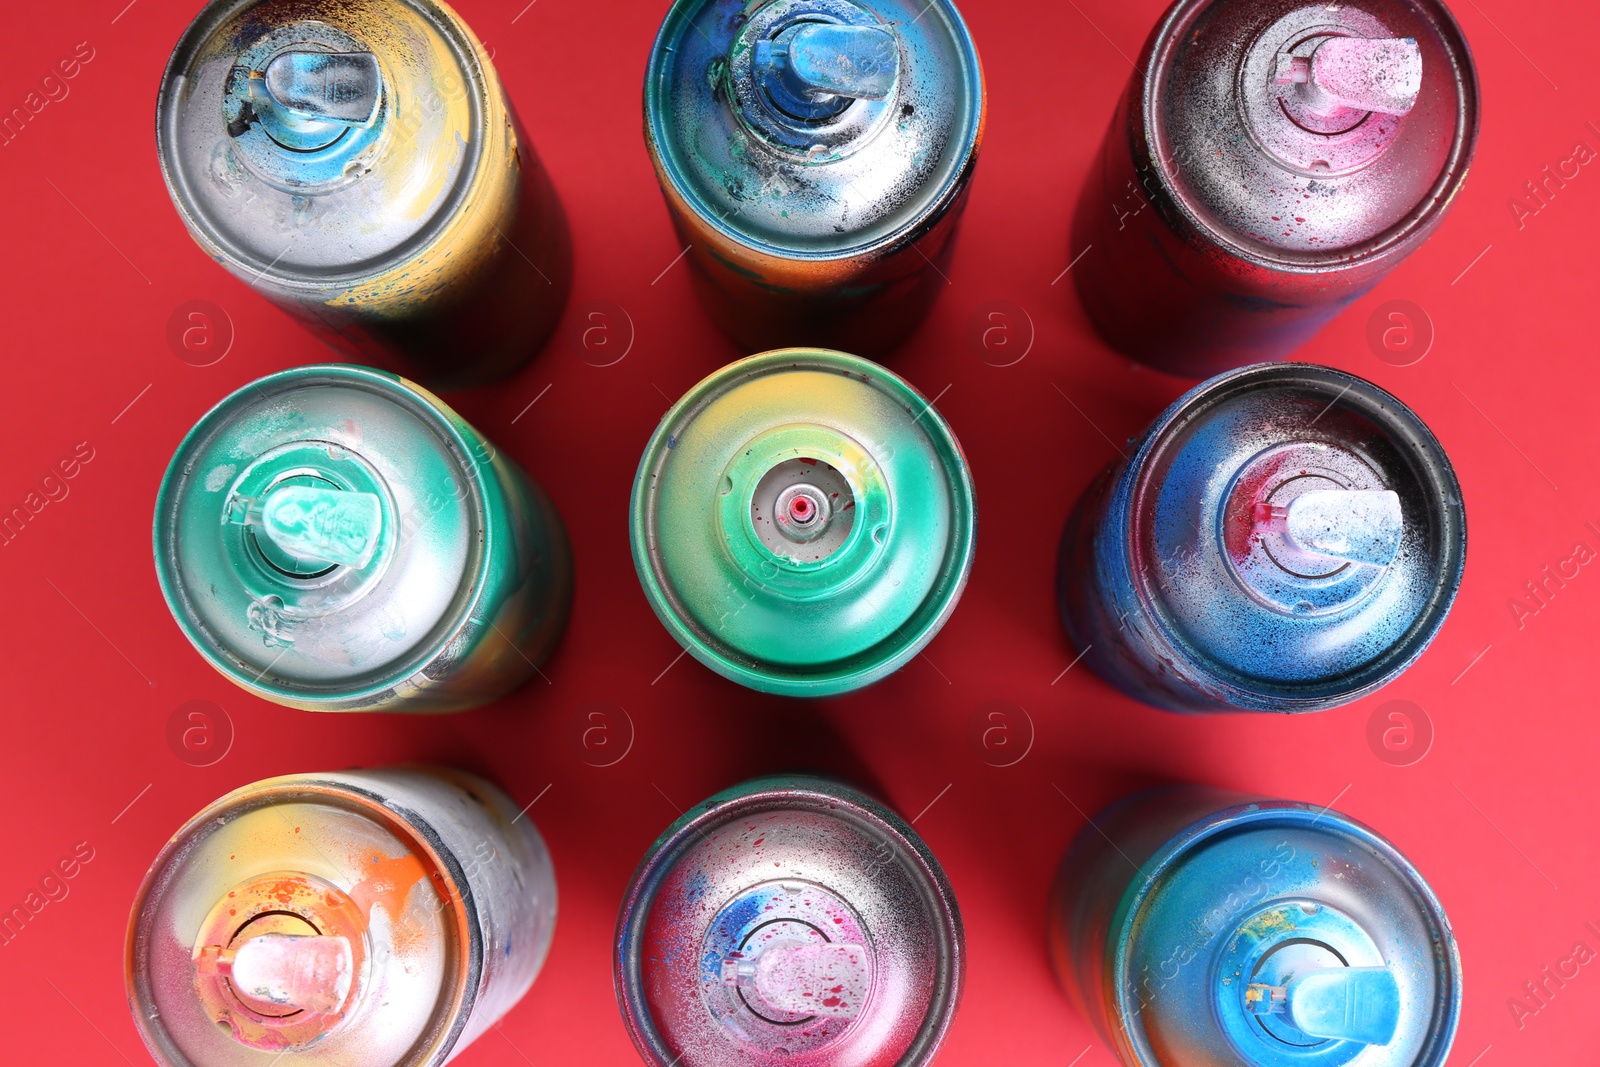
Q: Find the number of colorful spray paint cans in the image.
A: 9